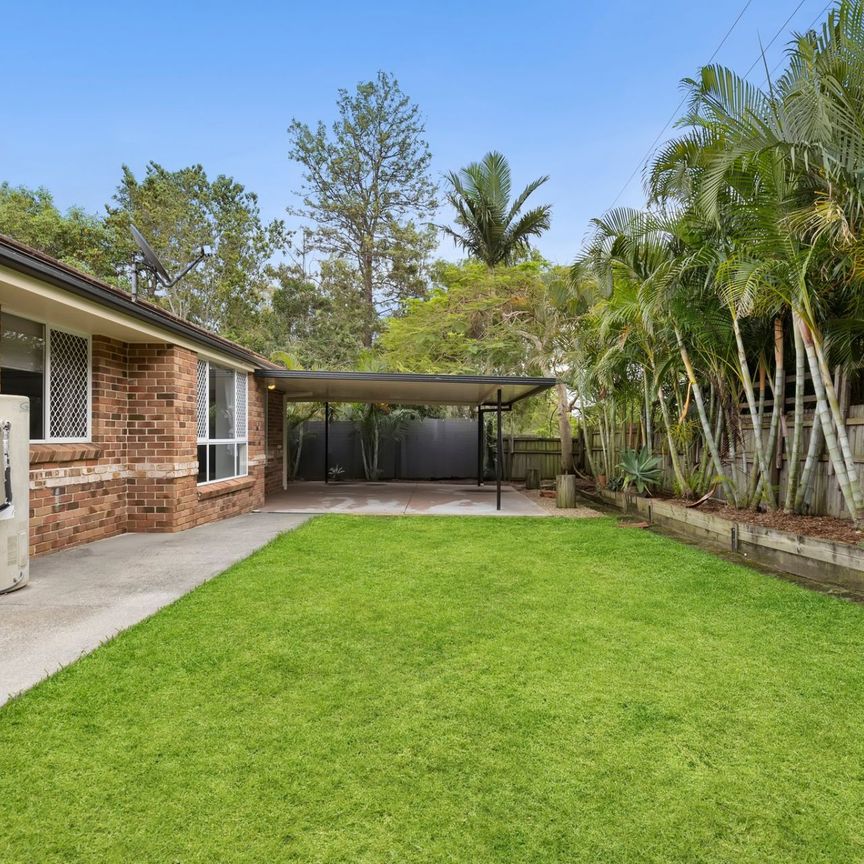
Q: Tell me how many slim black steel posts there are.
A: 3